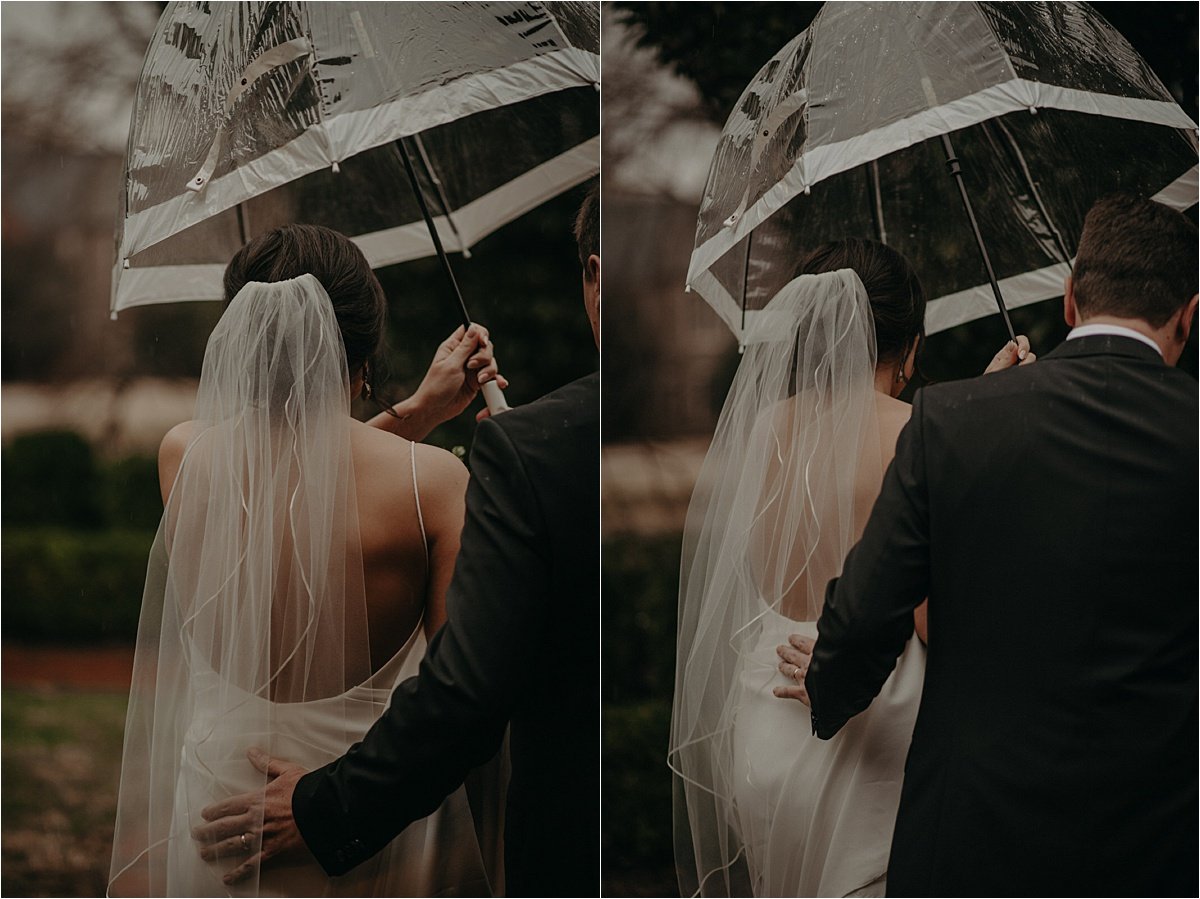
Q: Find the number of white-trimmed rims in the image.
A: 2